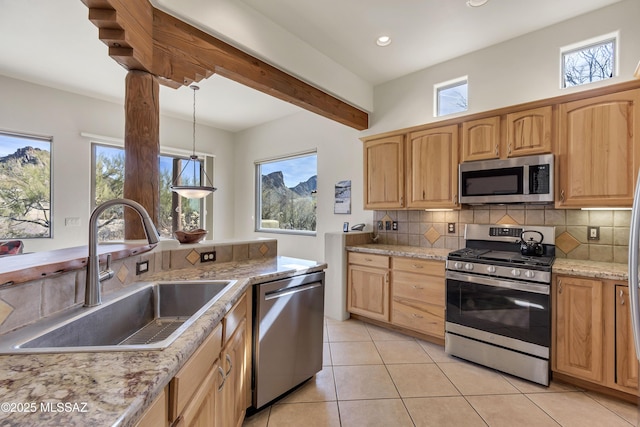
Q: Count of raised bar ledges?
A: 1